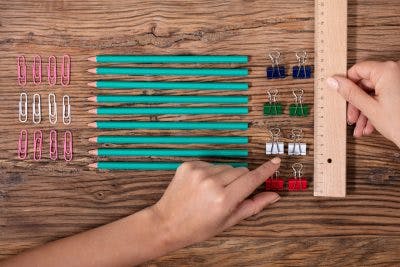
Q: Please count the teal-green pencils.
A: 9